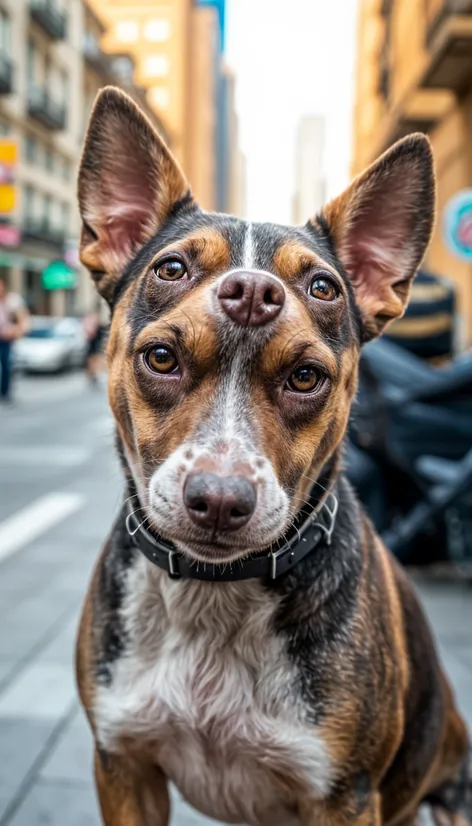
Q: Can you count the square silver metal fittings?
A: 2